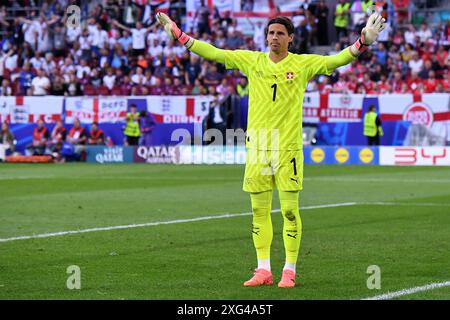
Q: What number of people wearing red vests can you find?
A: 4